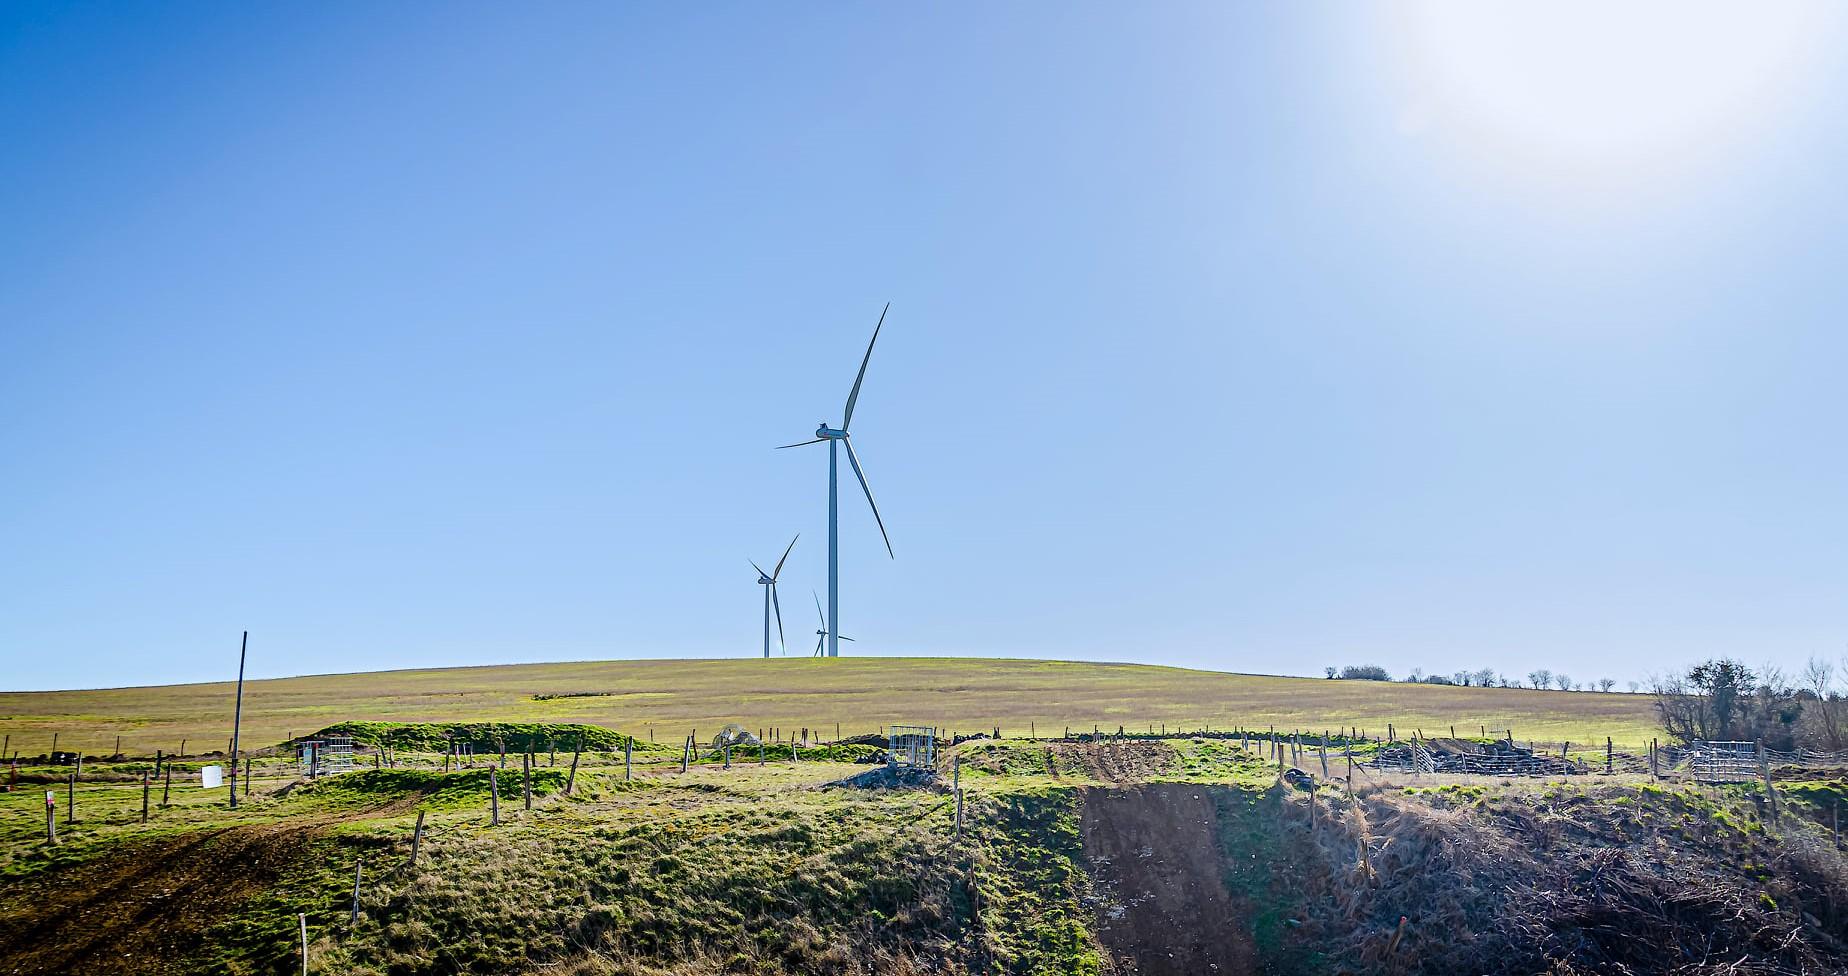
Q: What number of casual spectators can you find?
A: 0